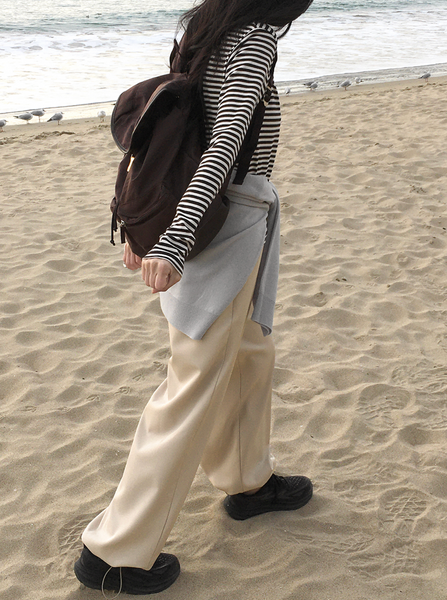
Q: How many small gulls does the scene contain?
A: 11